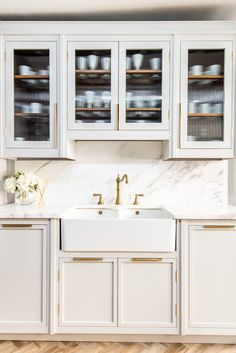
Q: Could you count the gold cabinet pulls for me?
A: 7